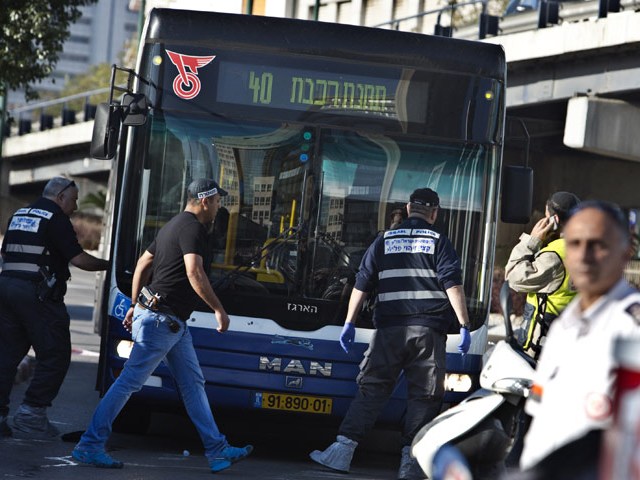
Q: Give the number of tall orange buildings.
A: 0